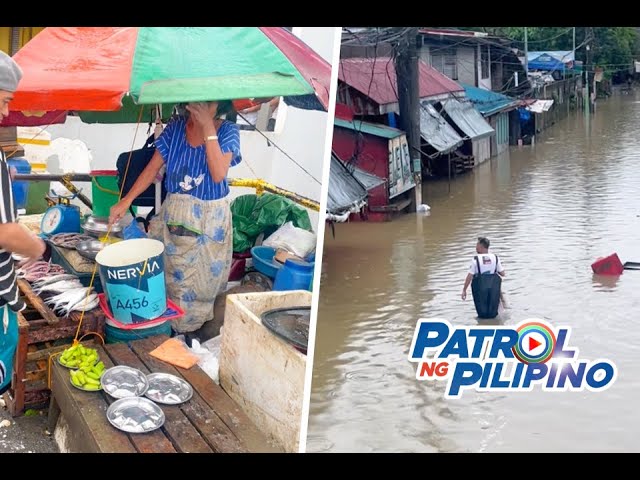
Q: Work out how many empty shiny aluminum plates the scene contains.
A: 3